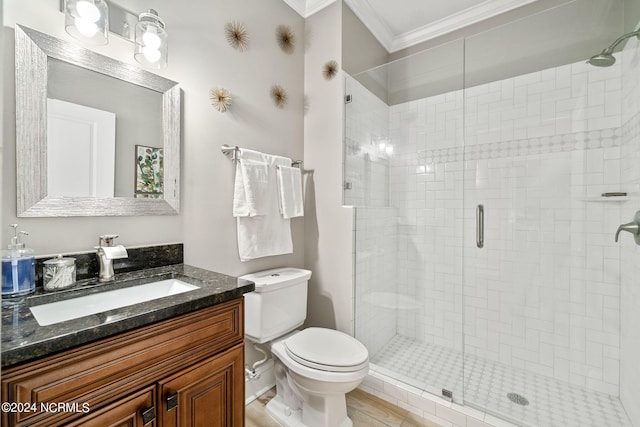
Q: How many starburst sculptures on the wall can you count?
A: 5